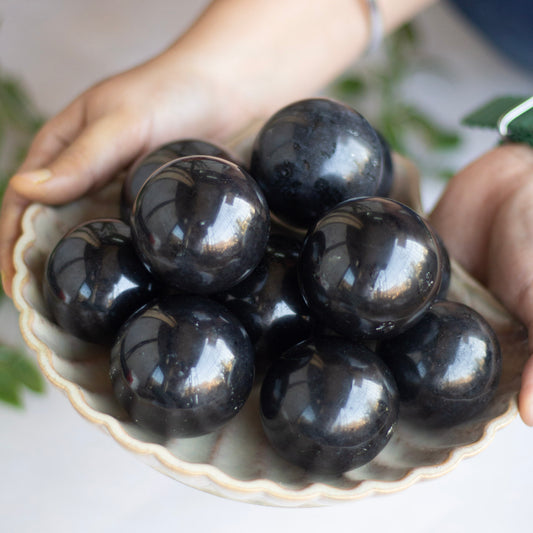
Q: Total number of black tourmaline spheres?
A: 11